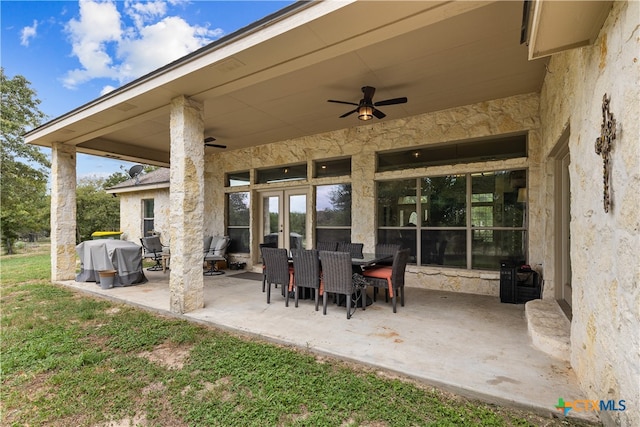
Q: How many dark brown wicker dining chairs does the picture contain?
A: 8